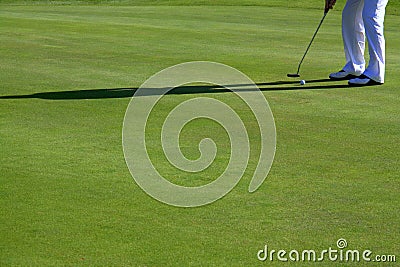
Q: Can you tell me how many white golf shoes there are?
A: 2